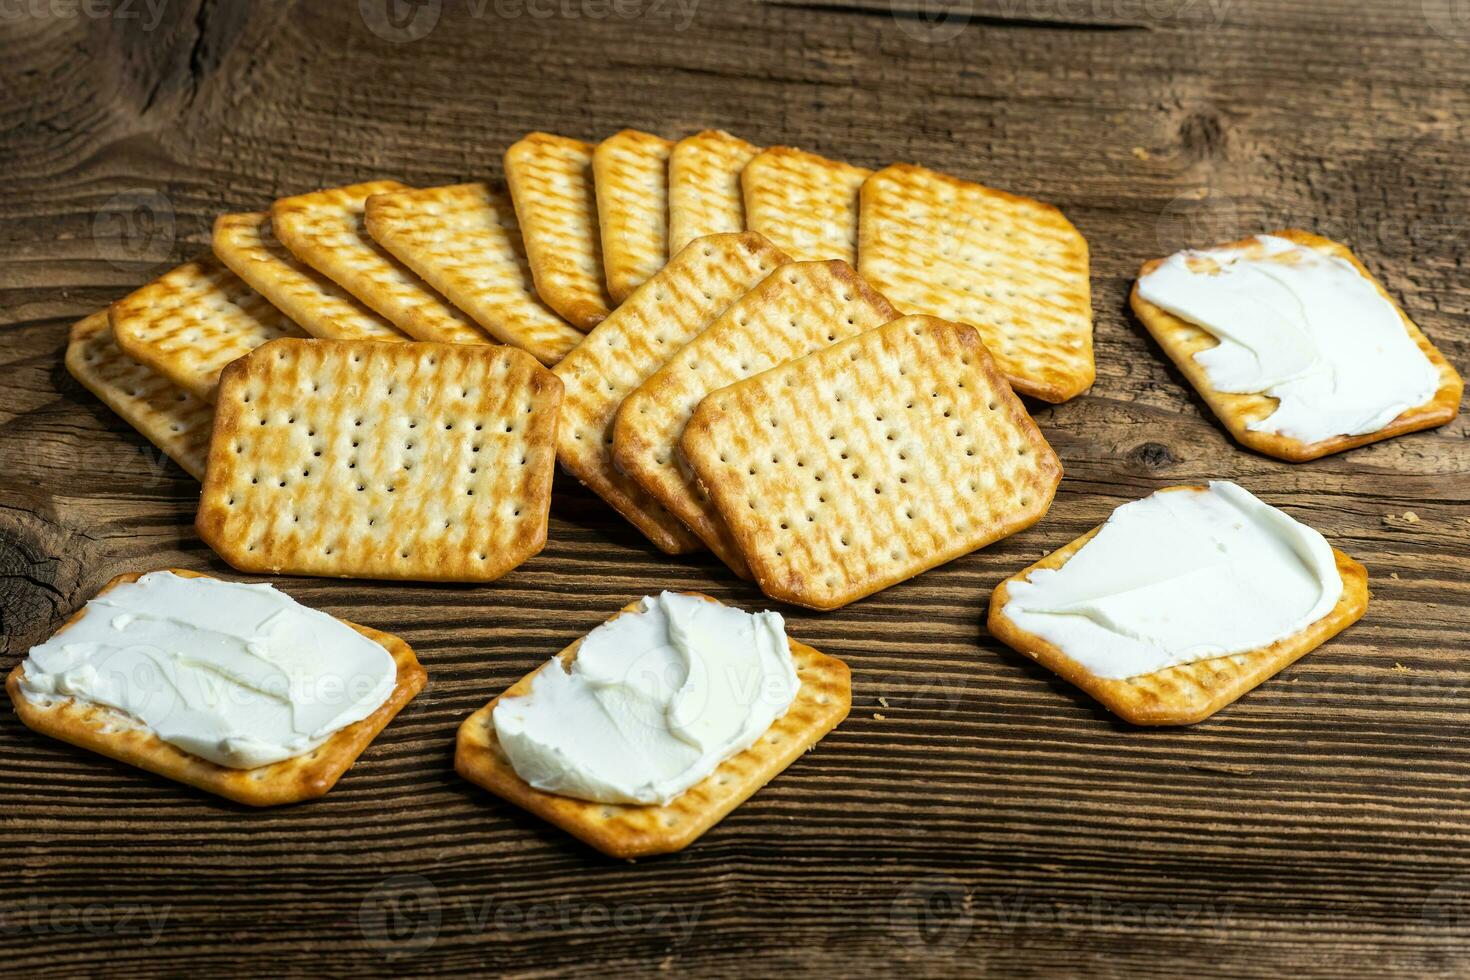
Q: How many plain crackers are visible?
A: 14